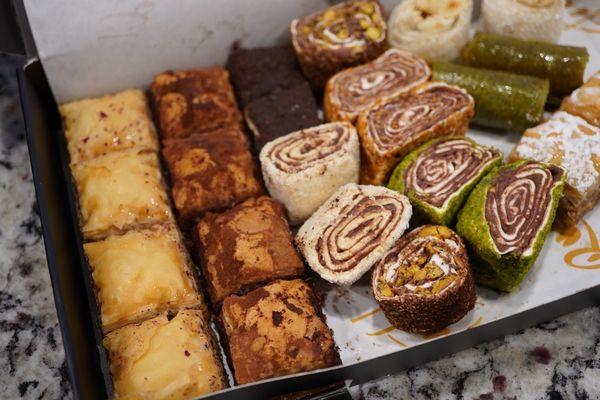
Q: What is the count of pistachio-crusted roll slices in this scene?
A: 2